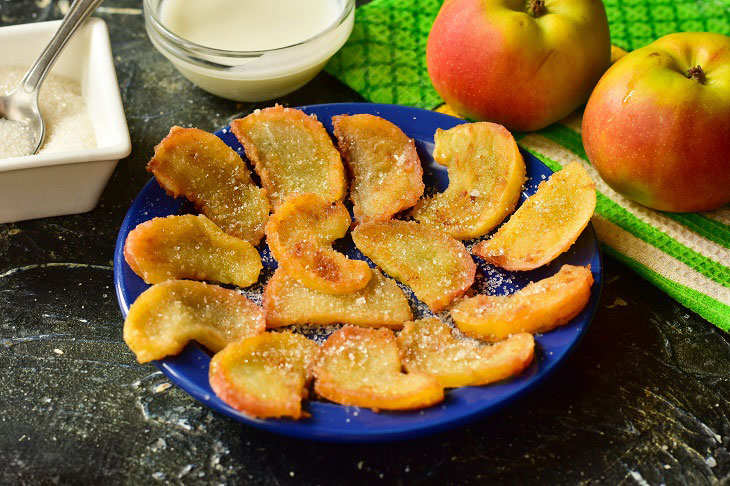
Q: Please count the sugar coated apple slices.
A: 14